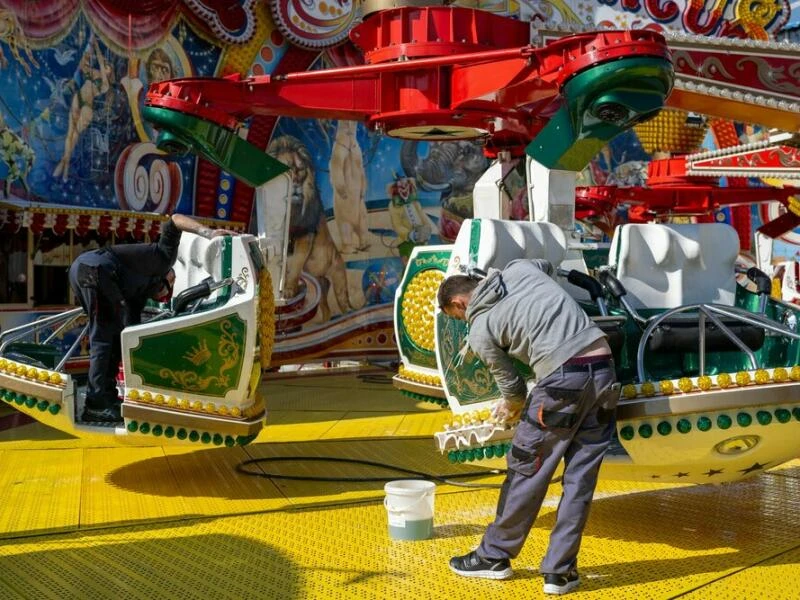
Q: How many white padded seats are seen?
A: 3